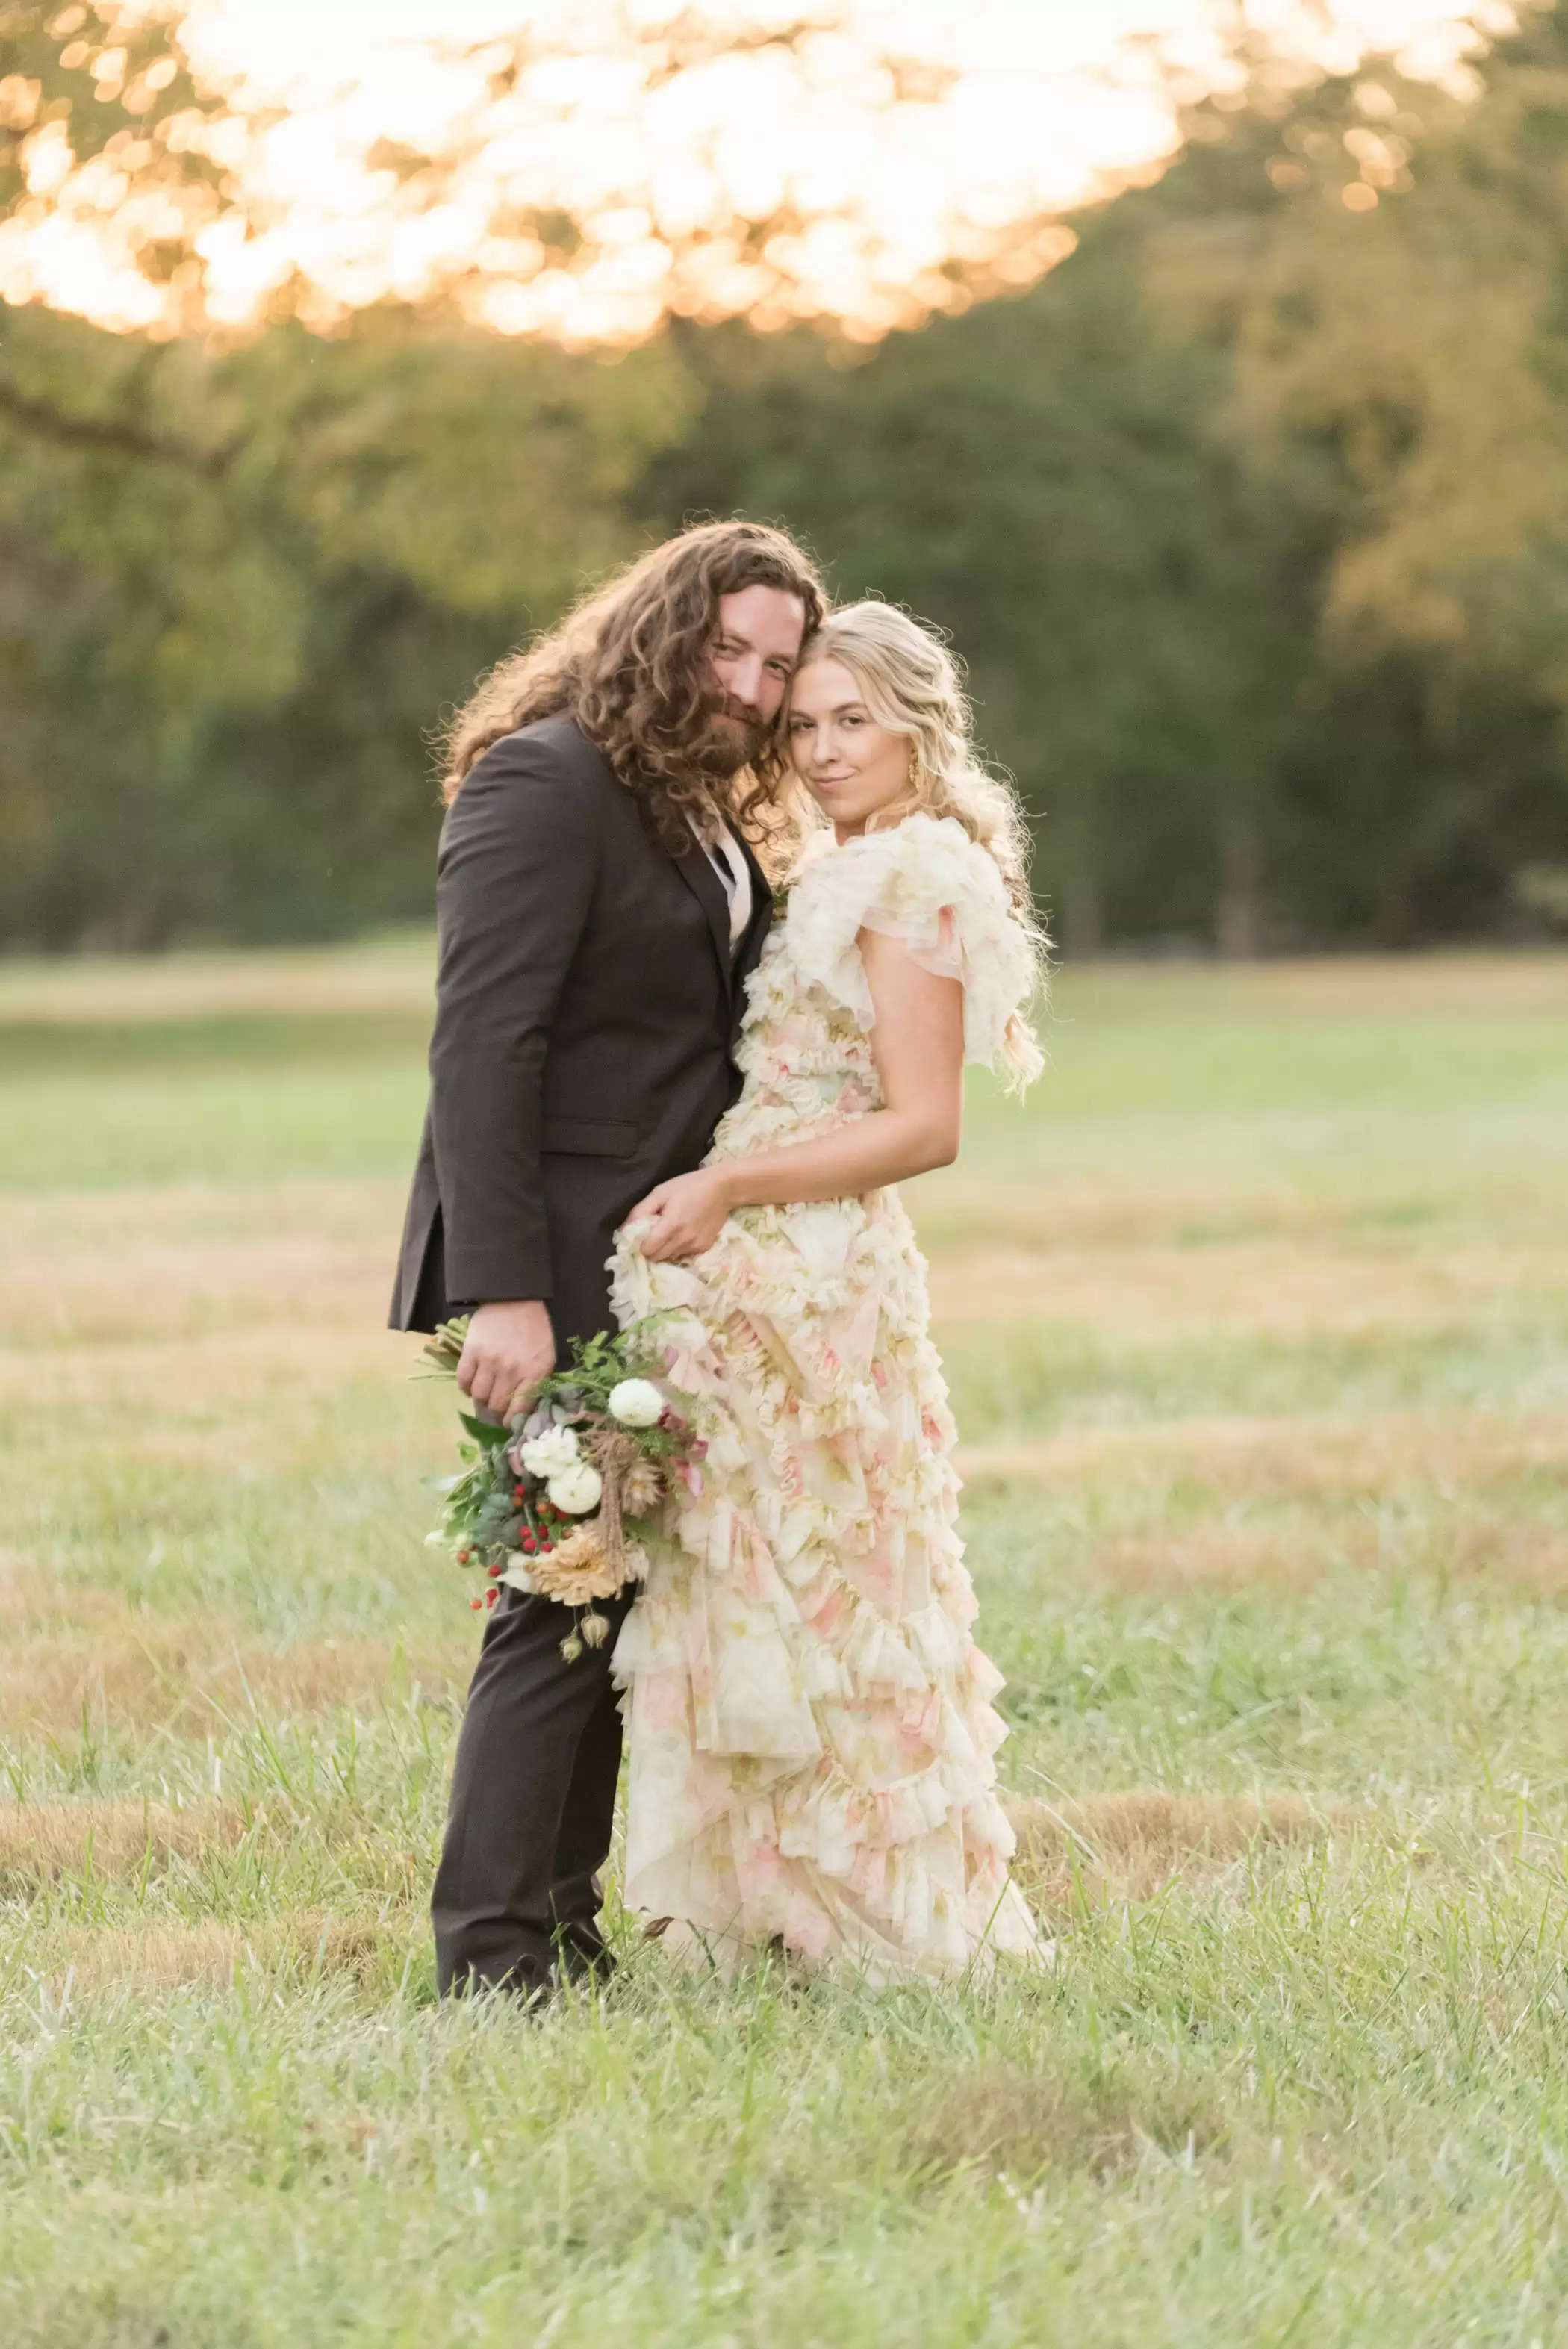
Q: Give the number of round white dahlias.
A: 2